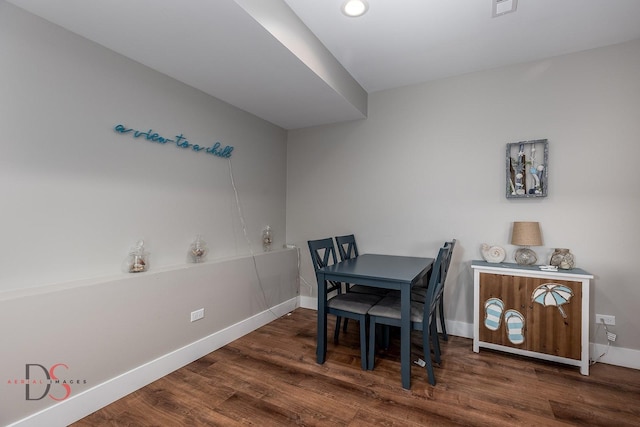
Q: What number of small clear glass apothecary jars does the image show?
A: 3